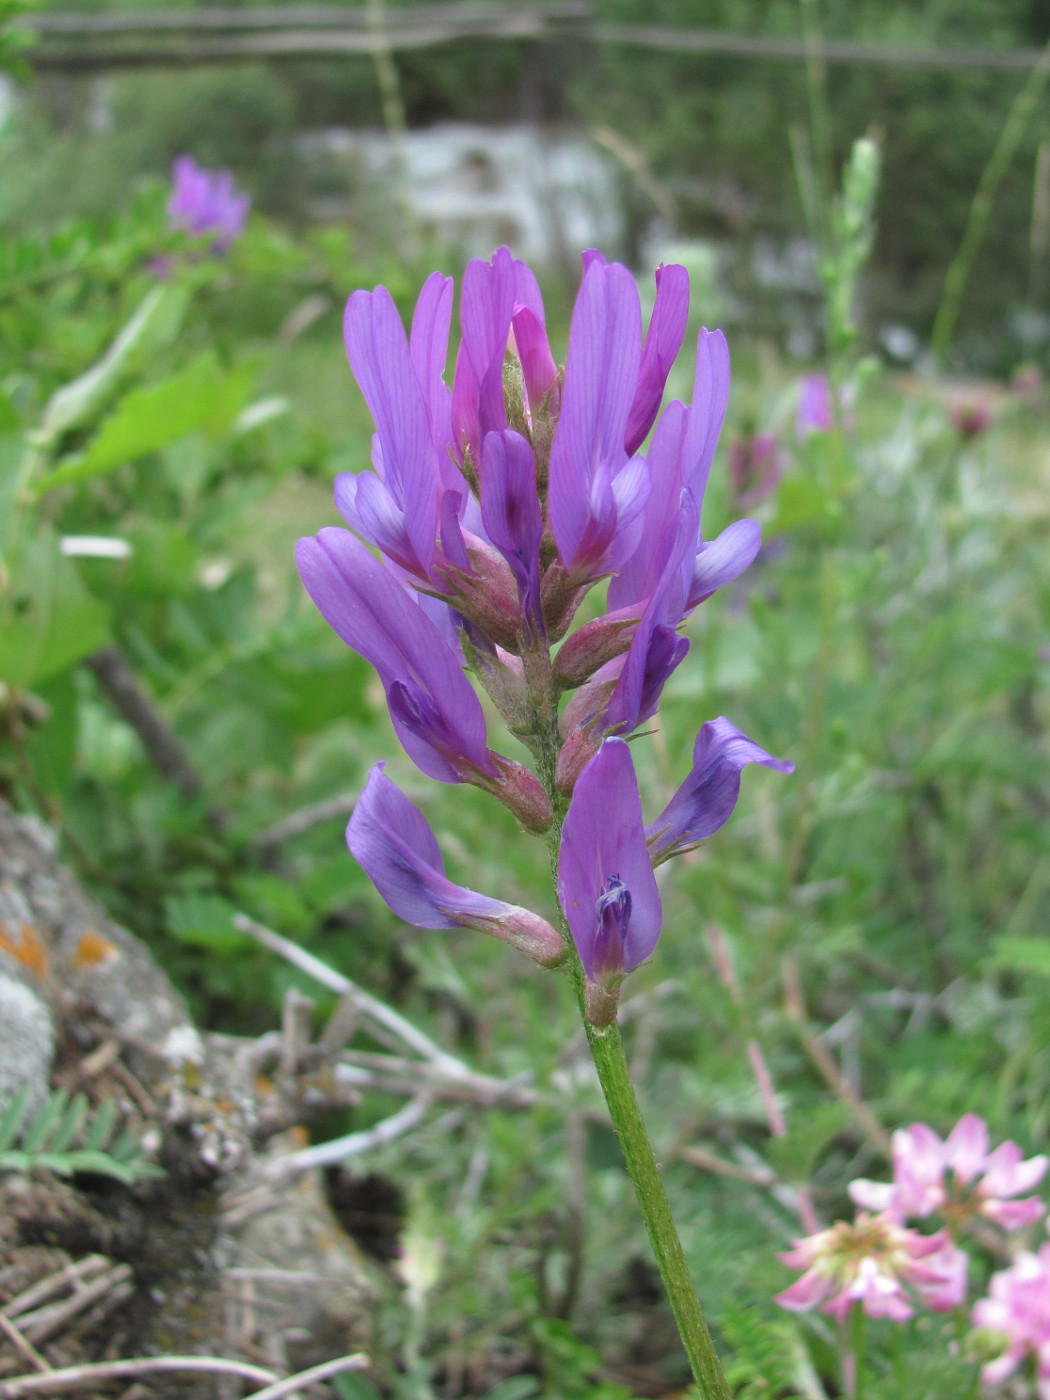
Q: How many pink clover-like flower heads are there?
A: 3